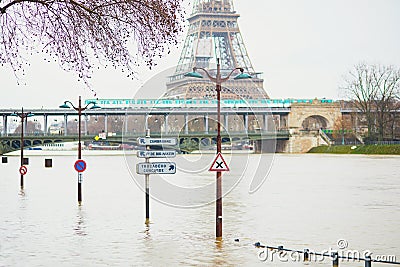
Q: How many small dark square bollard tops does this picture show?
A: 3